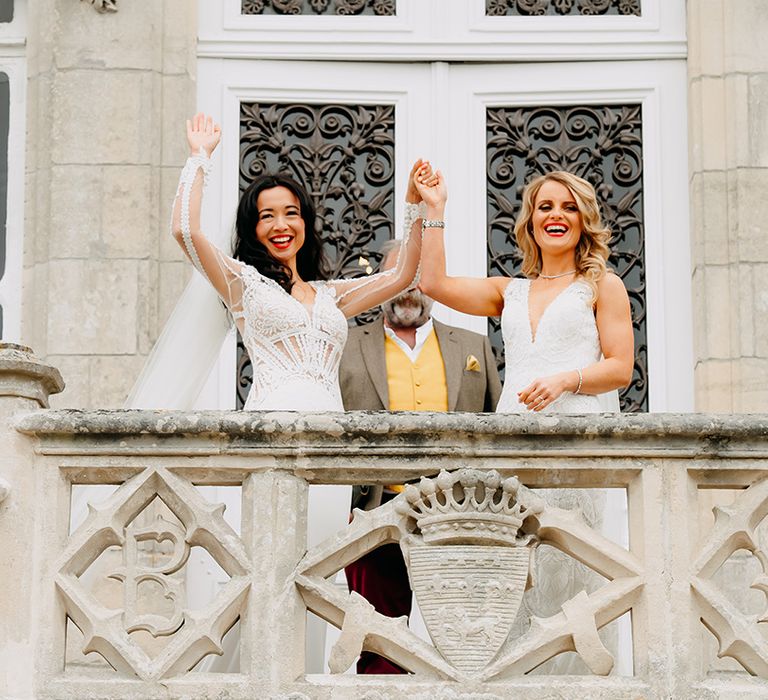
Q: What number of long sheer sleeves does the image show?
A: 2